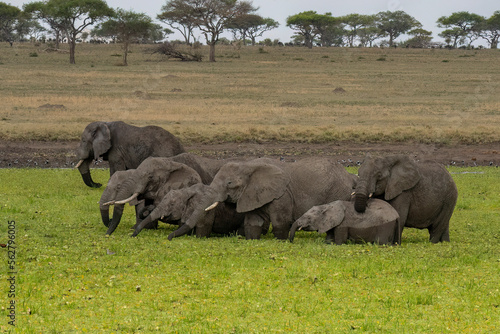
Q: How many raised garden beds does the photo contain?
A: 0